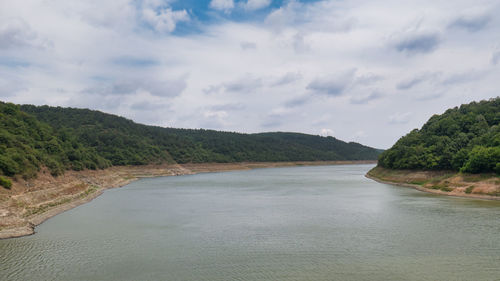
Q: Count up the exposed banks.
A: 2